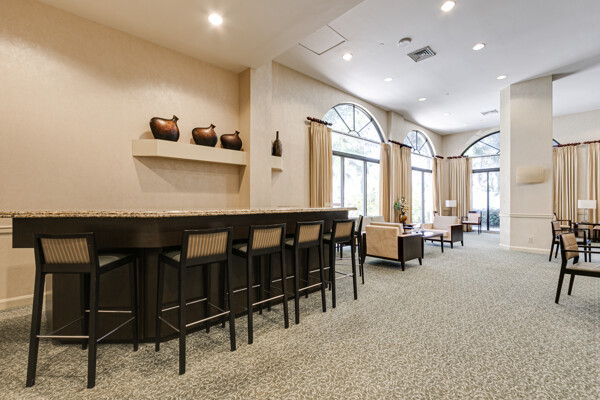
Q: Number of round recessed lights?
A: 8